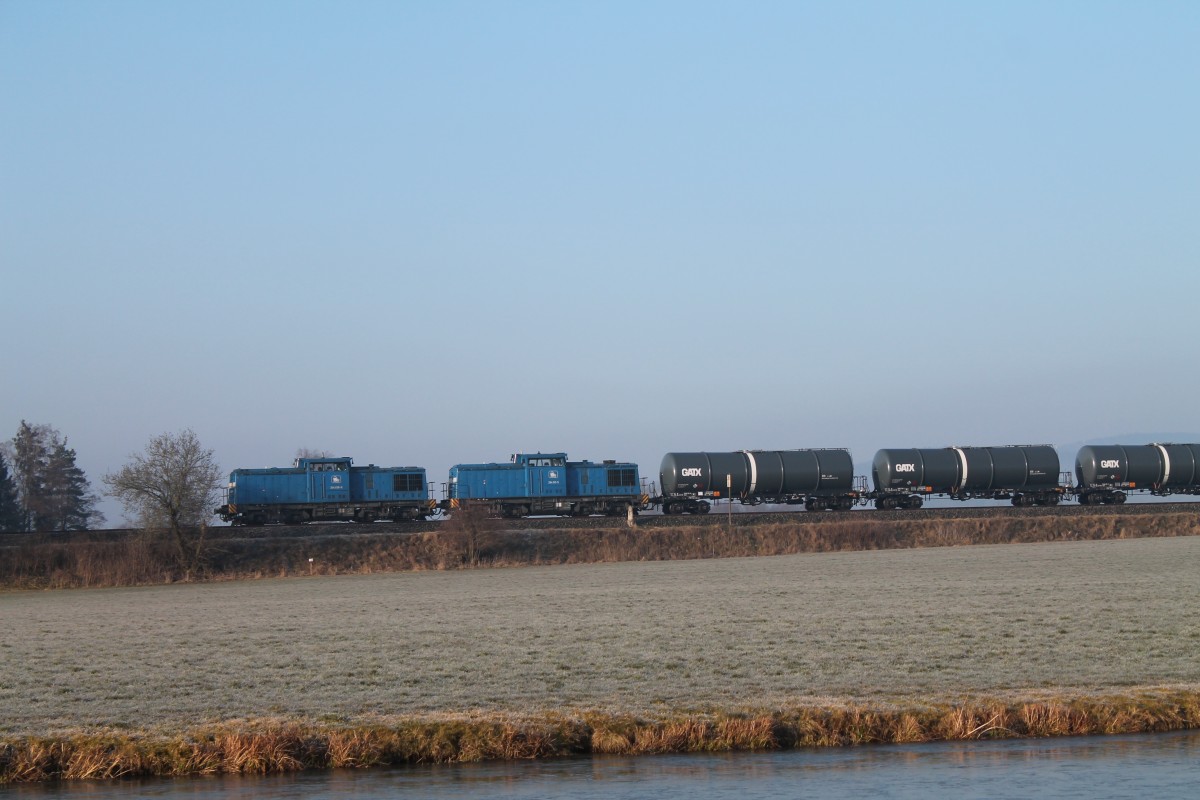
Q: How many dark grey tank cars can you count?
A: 3